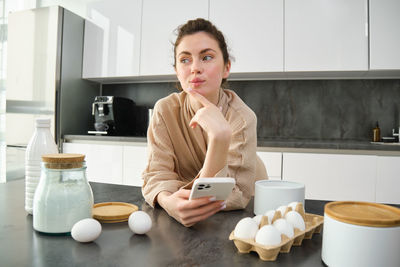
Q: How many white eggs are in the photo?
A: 10